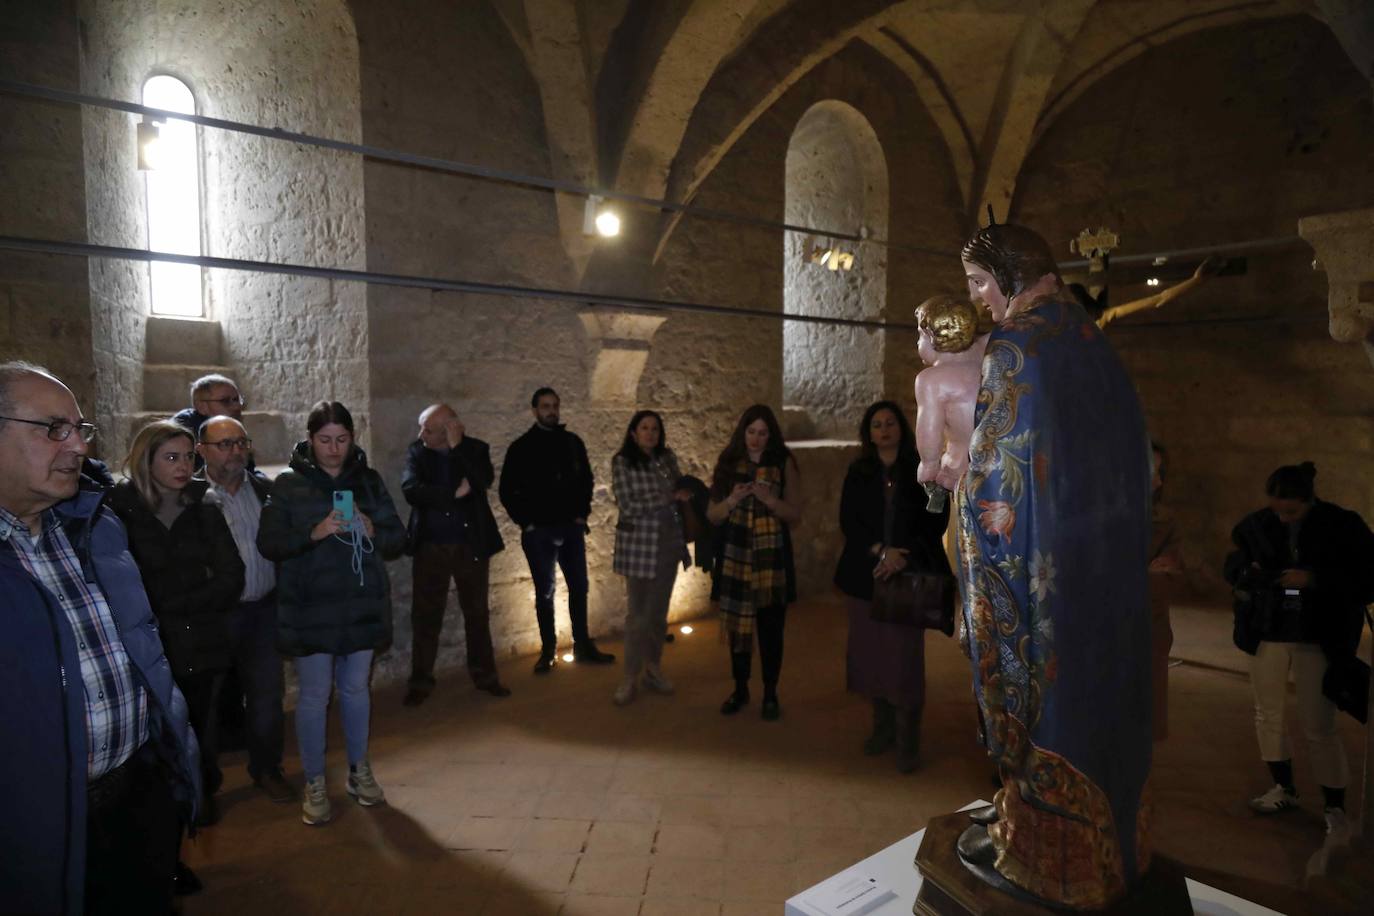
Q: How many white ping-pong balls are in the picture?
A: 0